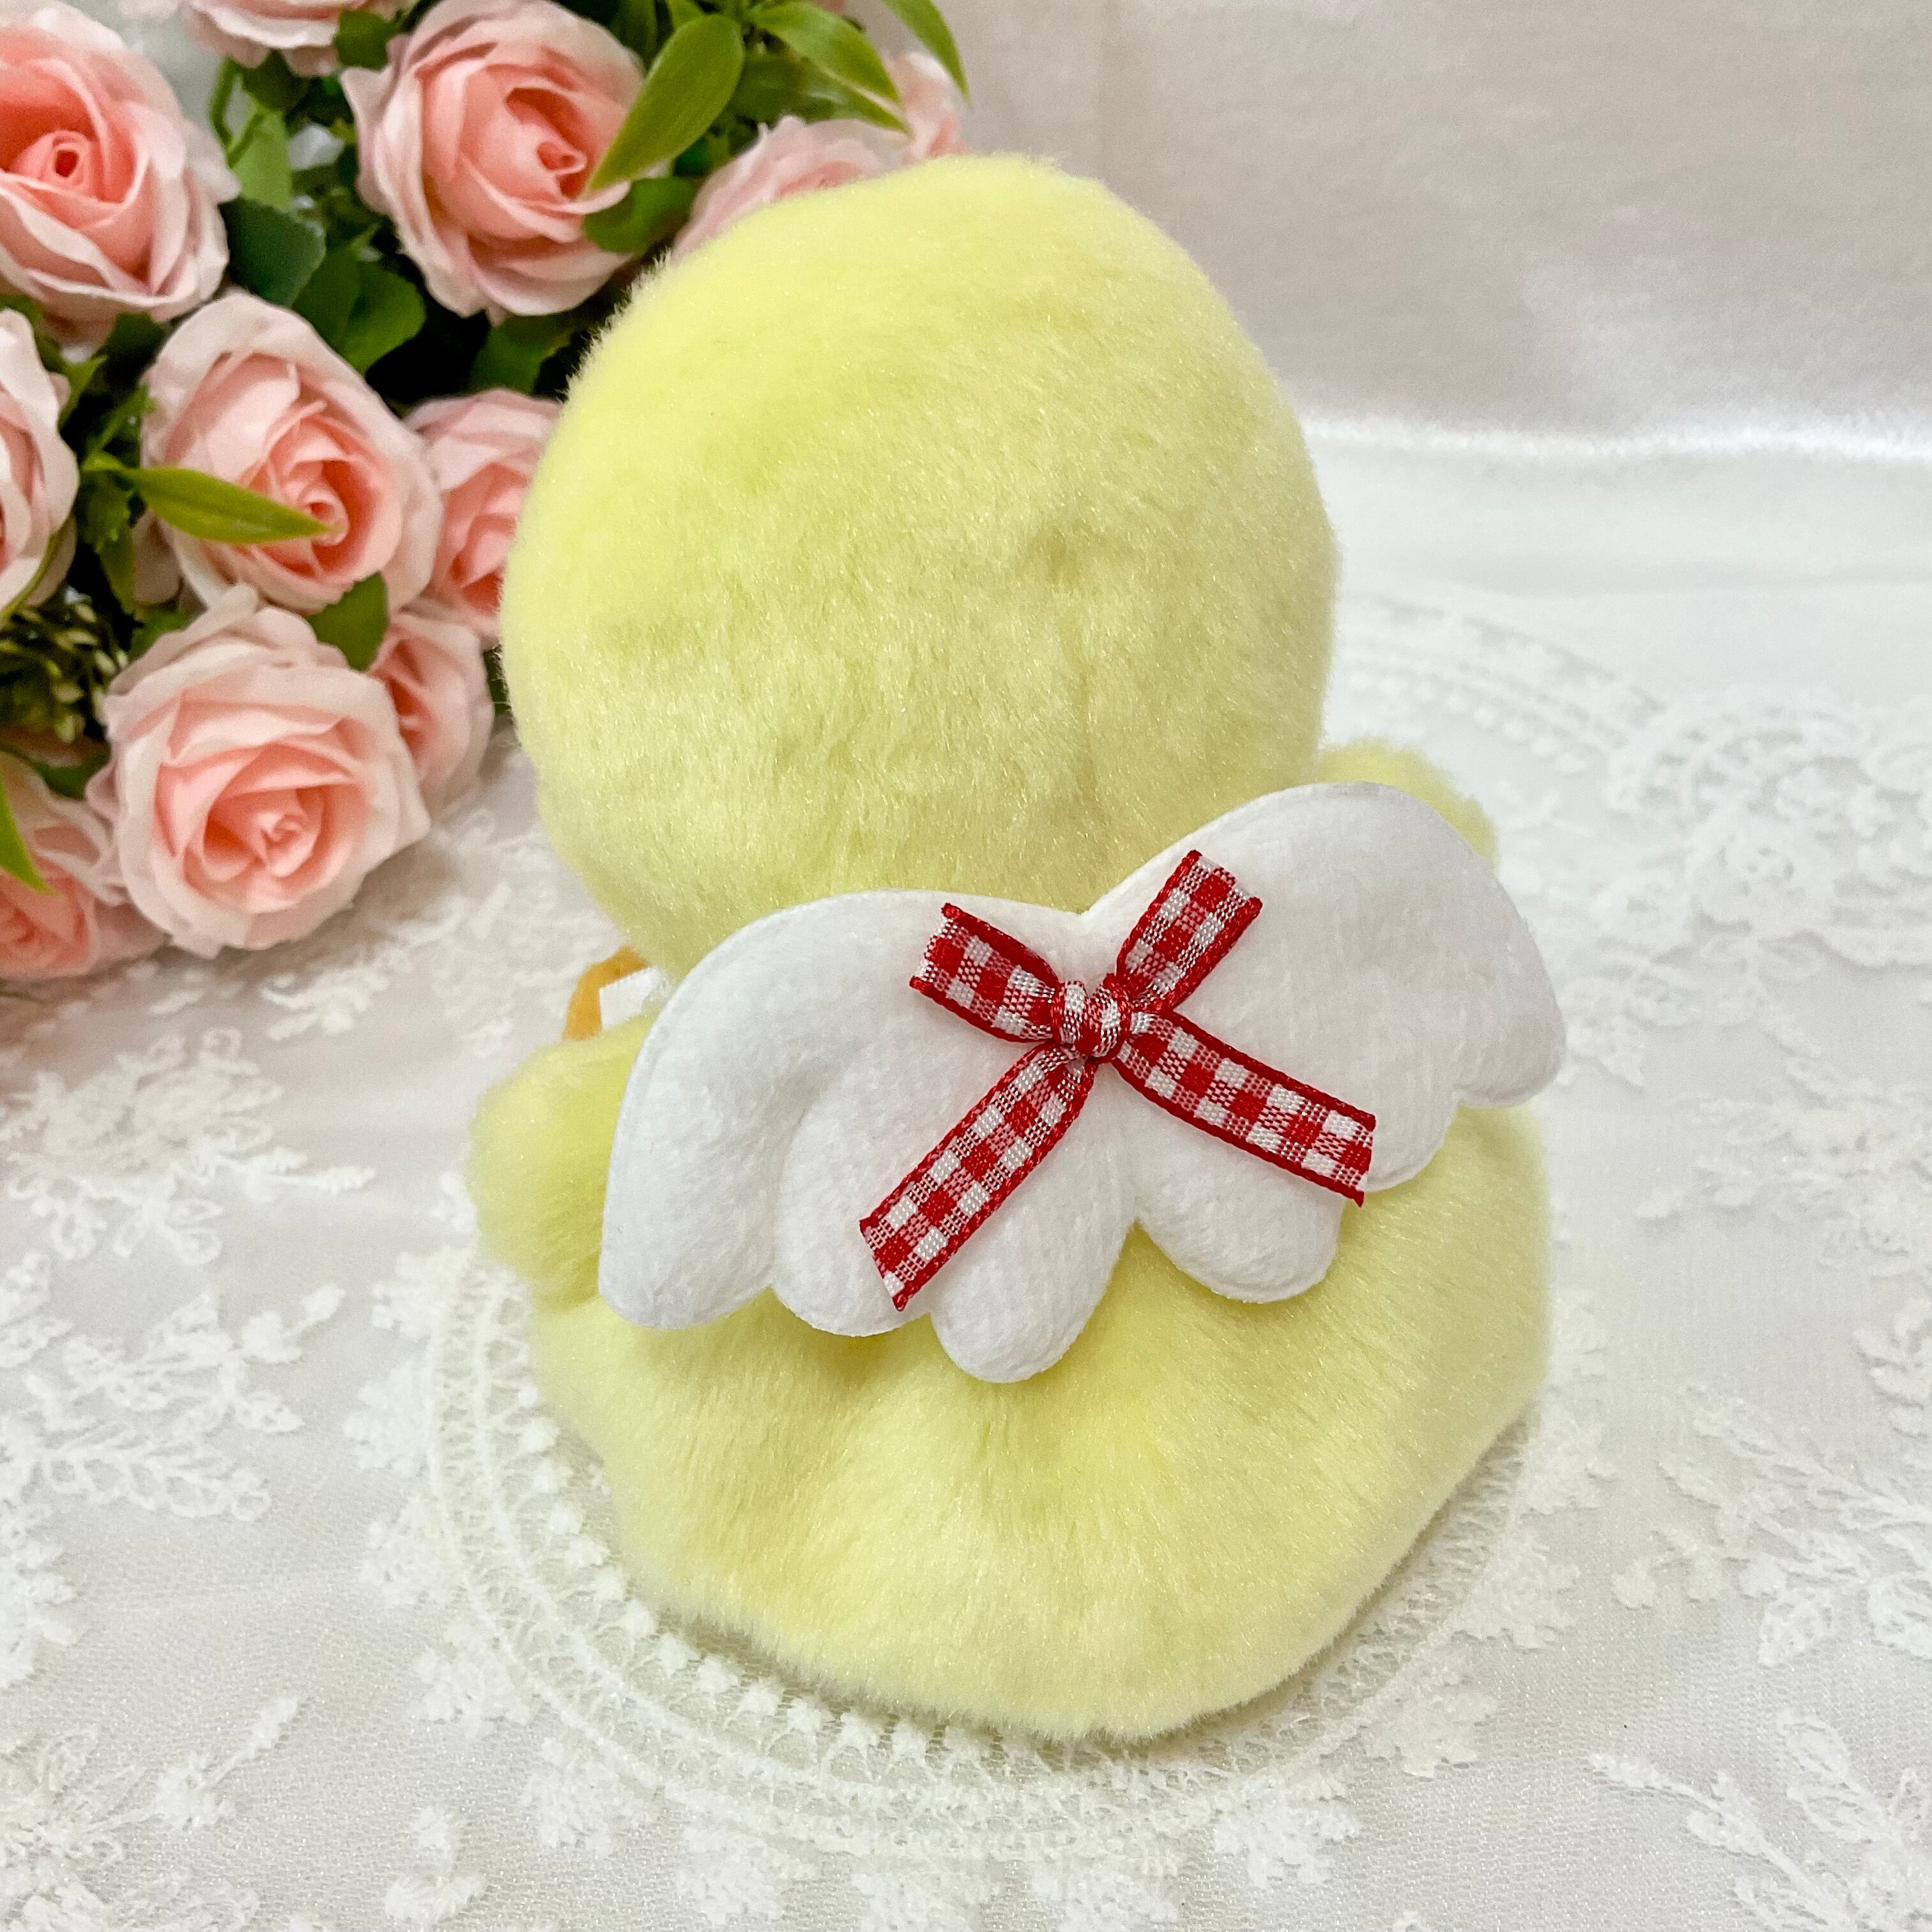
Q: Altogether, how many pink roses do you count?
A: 11